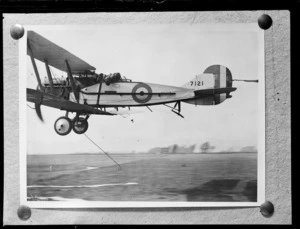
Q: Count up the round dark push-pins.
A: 4